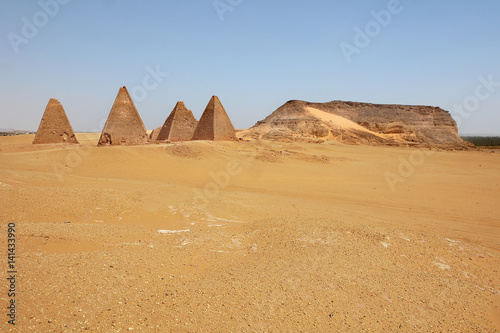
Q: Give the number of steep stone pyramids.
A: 4